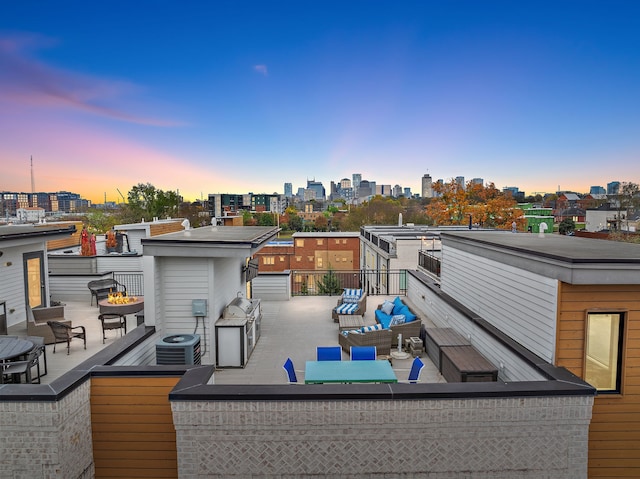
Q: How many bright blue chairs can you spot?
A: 4